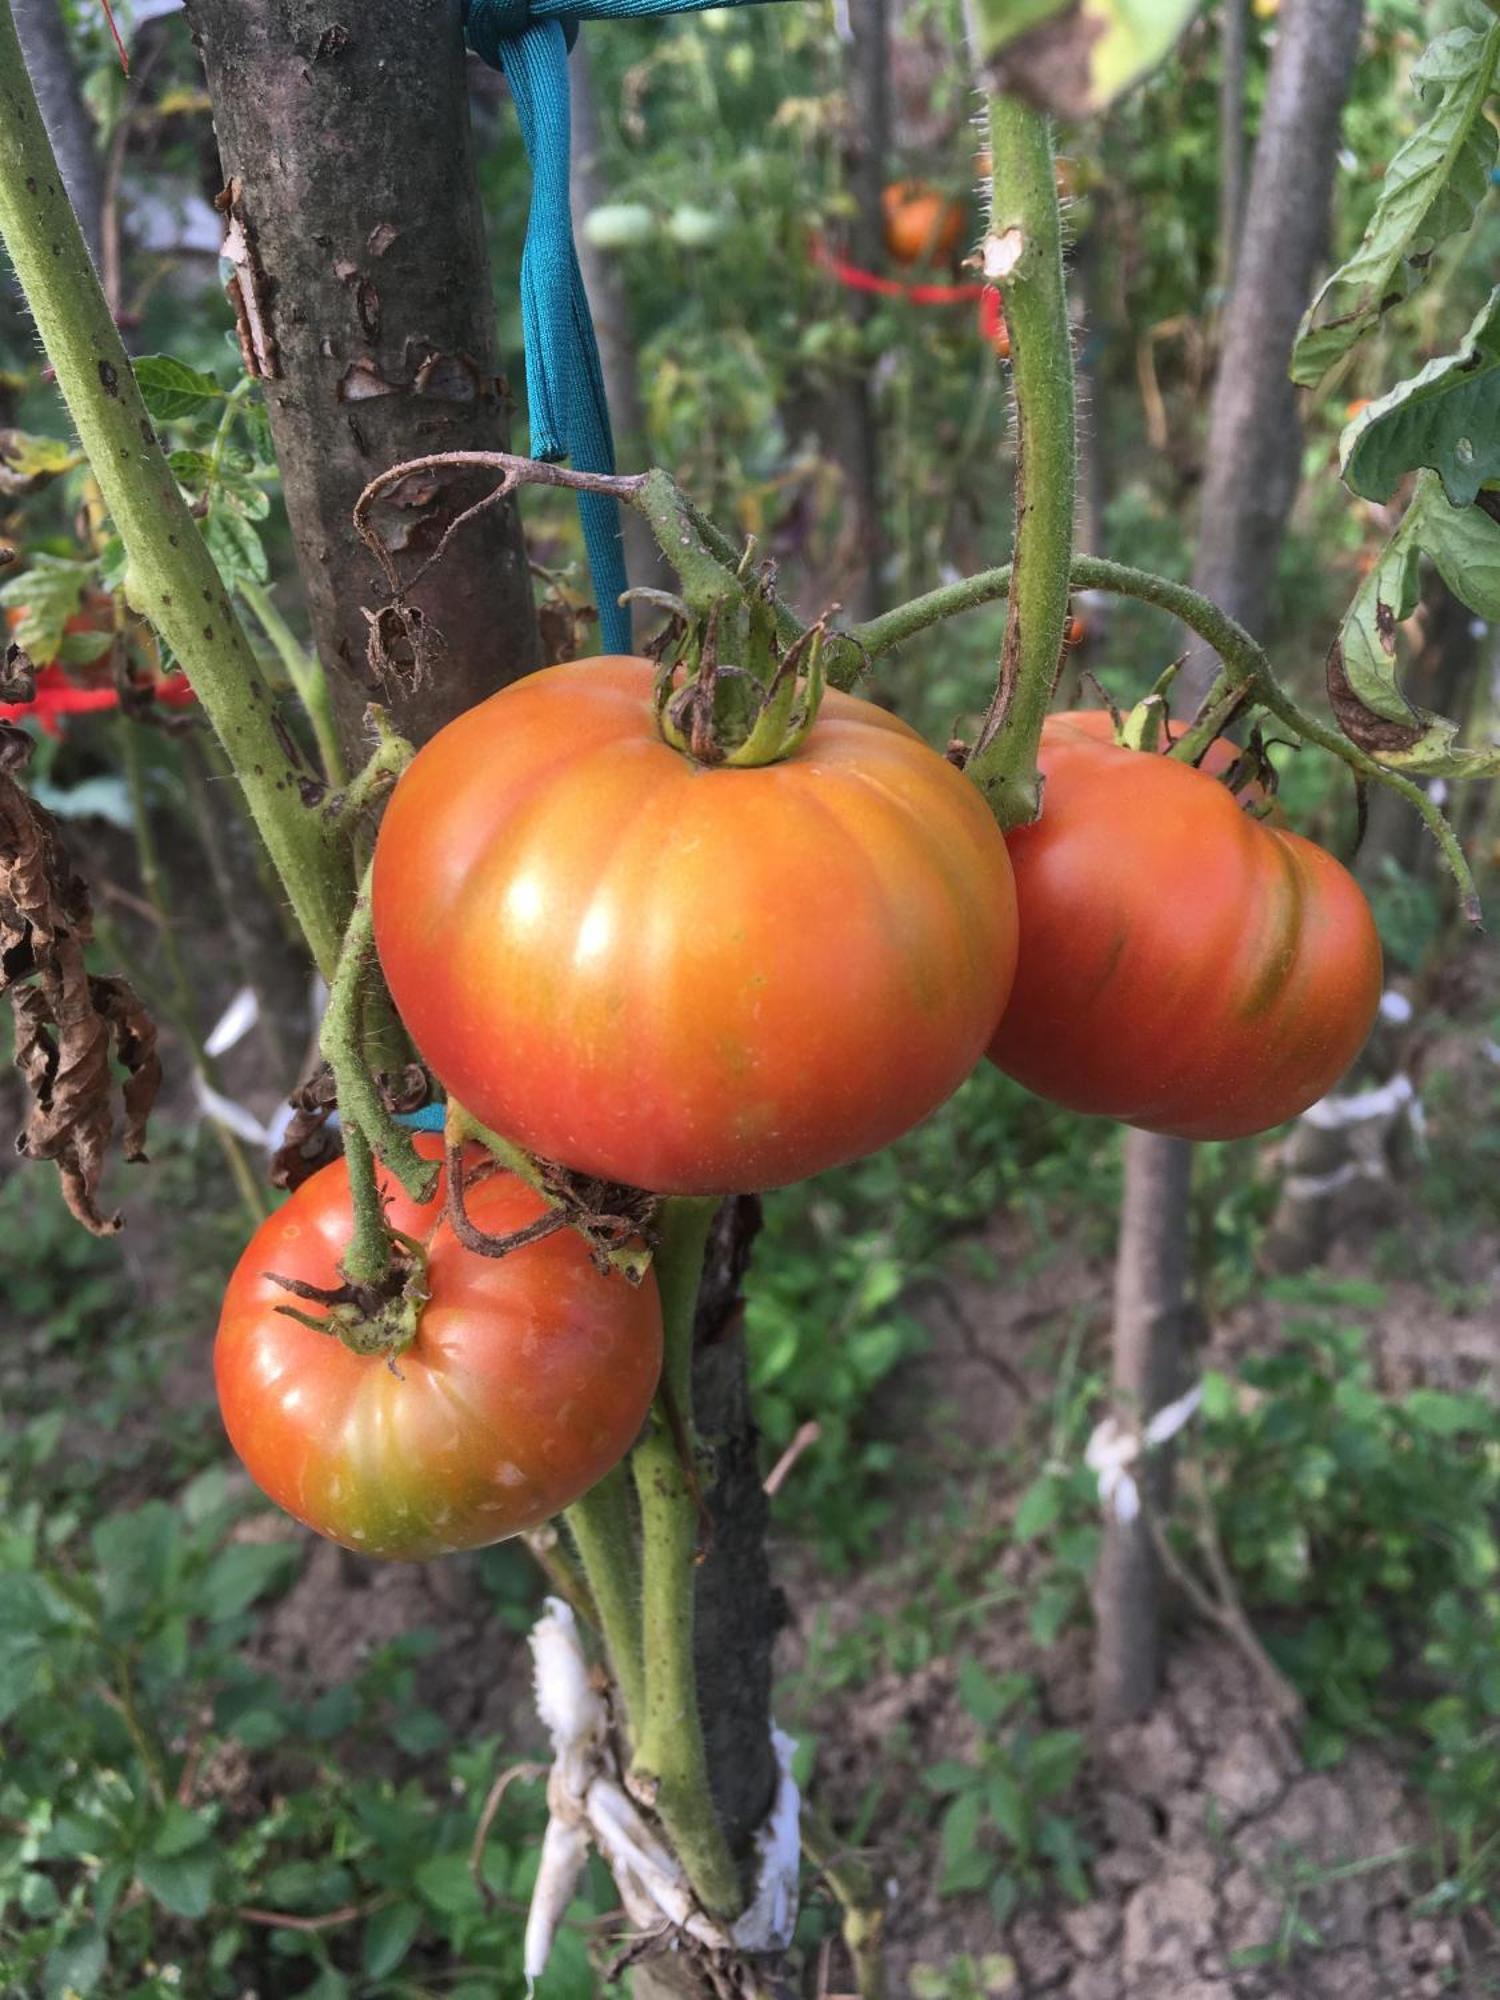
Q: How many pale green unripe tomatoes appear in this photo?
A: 2